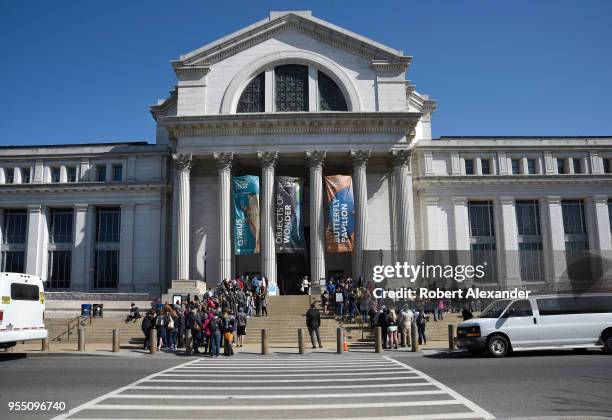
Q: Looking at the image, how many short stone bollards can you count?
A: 11